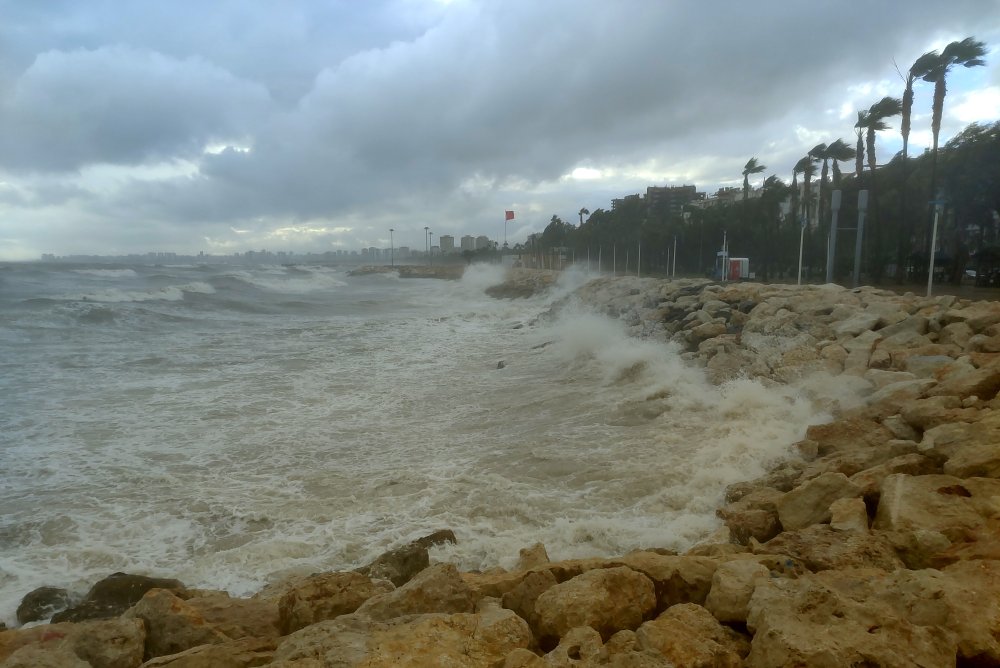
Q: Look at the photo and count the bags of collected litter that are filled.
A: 0